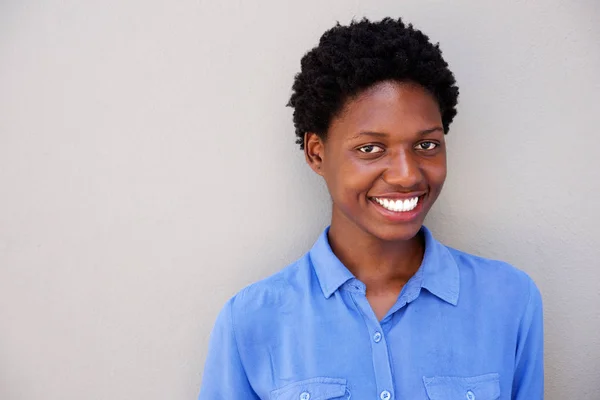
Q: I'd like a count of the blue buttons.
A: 4